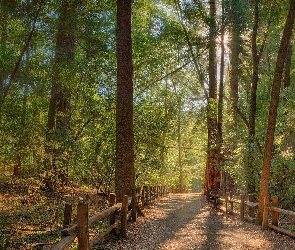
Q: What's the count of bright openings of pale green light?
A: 1